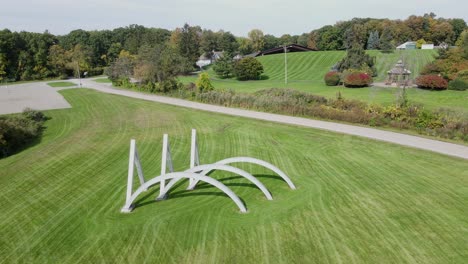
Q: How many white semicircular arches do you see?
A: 3